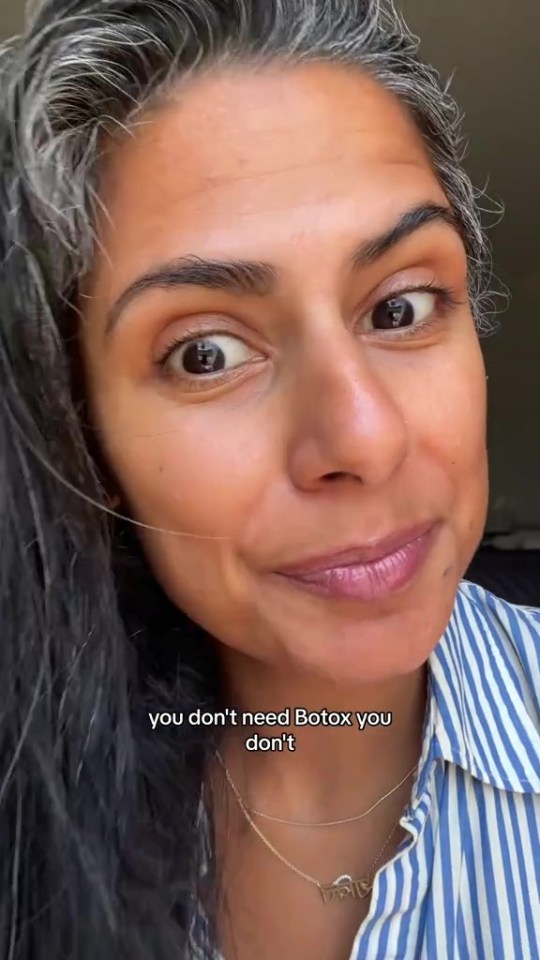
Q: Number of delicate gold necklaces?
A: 2